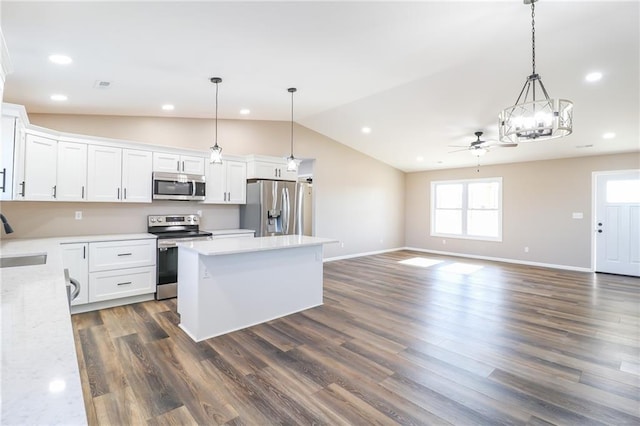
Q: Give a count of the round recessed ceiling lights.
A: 8